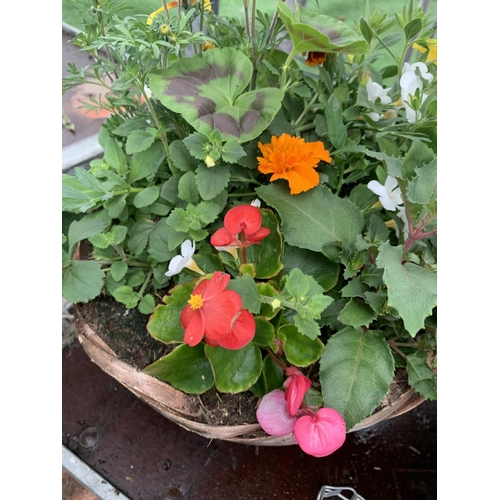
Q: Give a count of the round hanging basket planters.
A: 1